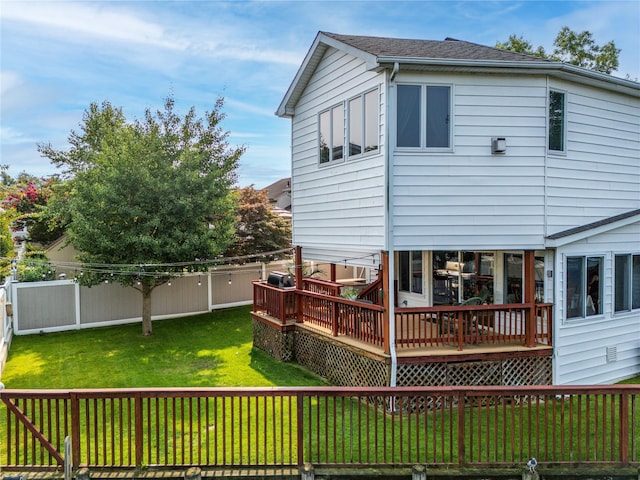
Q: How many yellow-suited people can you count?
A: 0